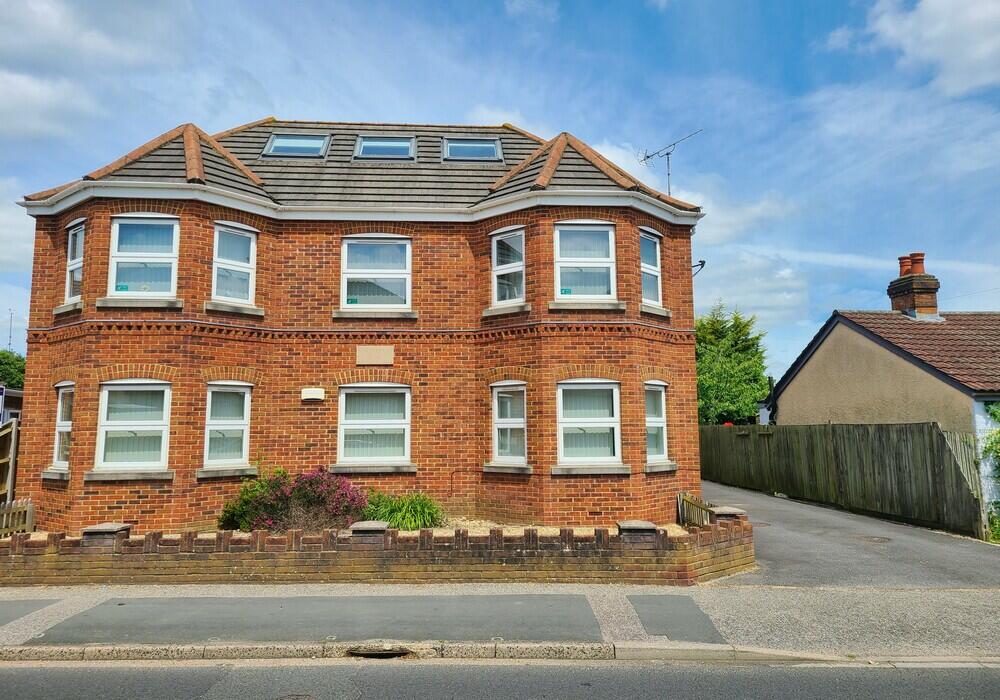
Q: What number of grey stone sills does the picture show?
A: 14